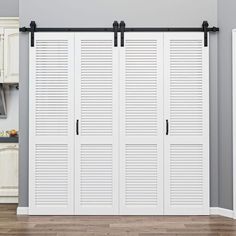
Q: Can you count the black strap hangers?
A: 4